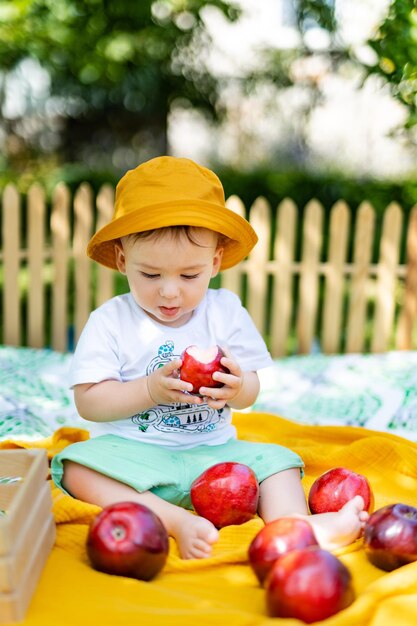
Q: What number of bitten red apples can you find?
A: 1